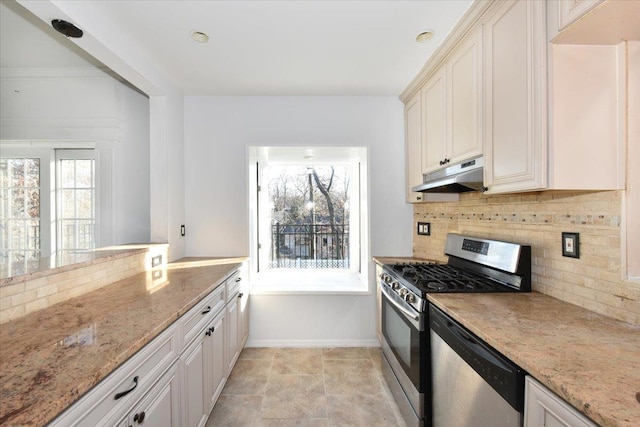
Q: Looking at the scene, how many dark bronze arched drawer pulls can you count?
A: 3